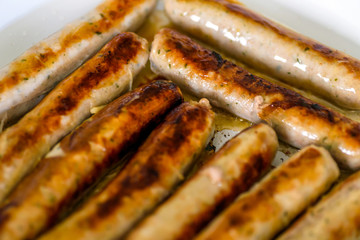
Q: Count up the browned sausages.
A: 9